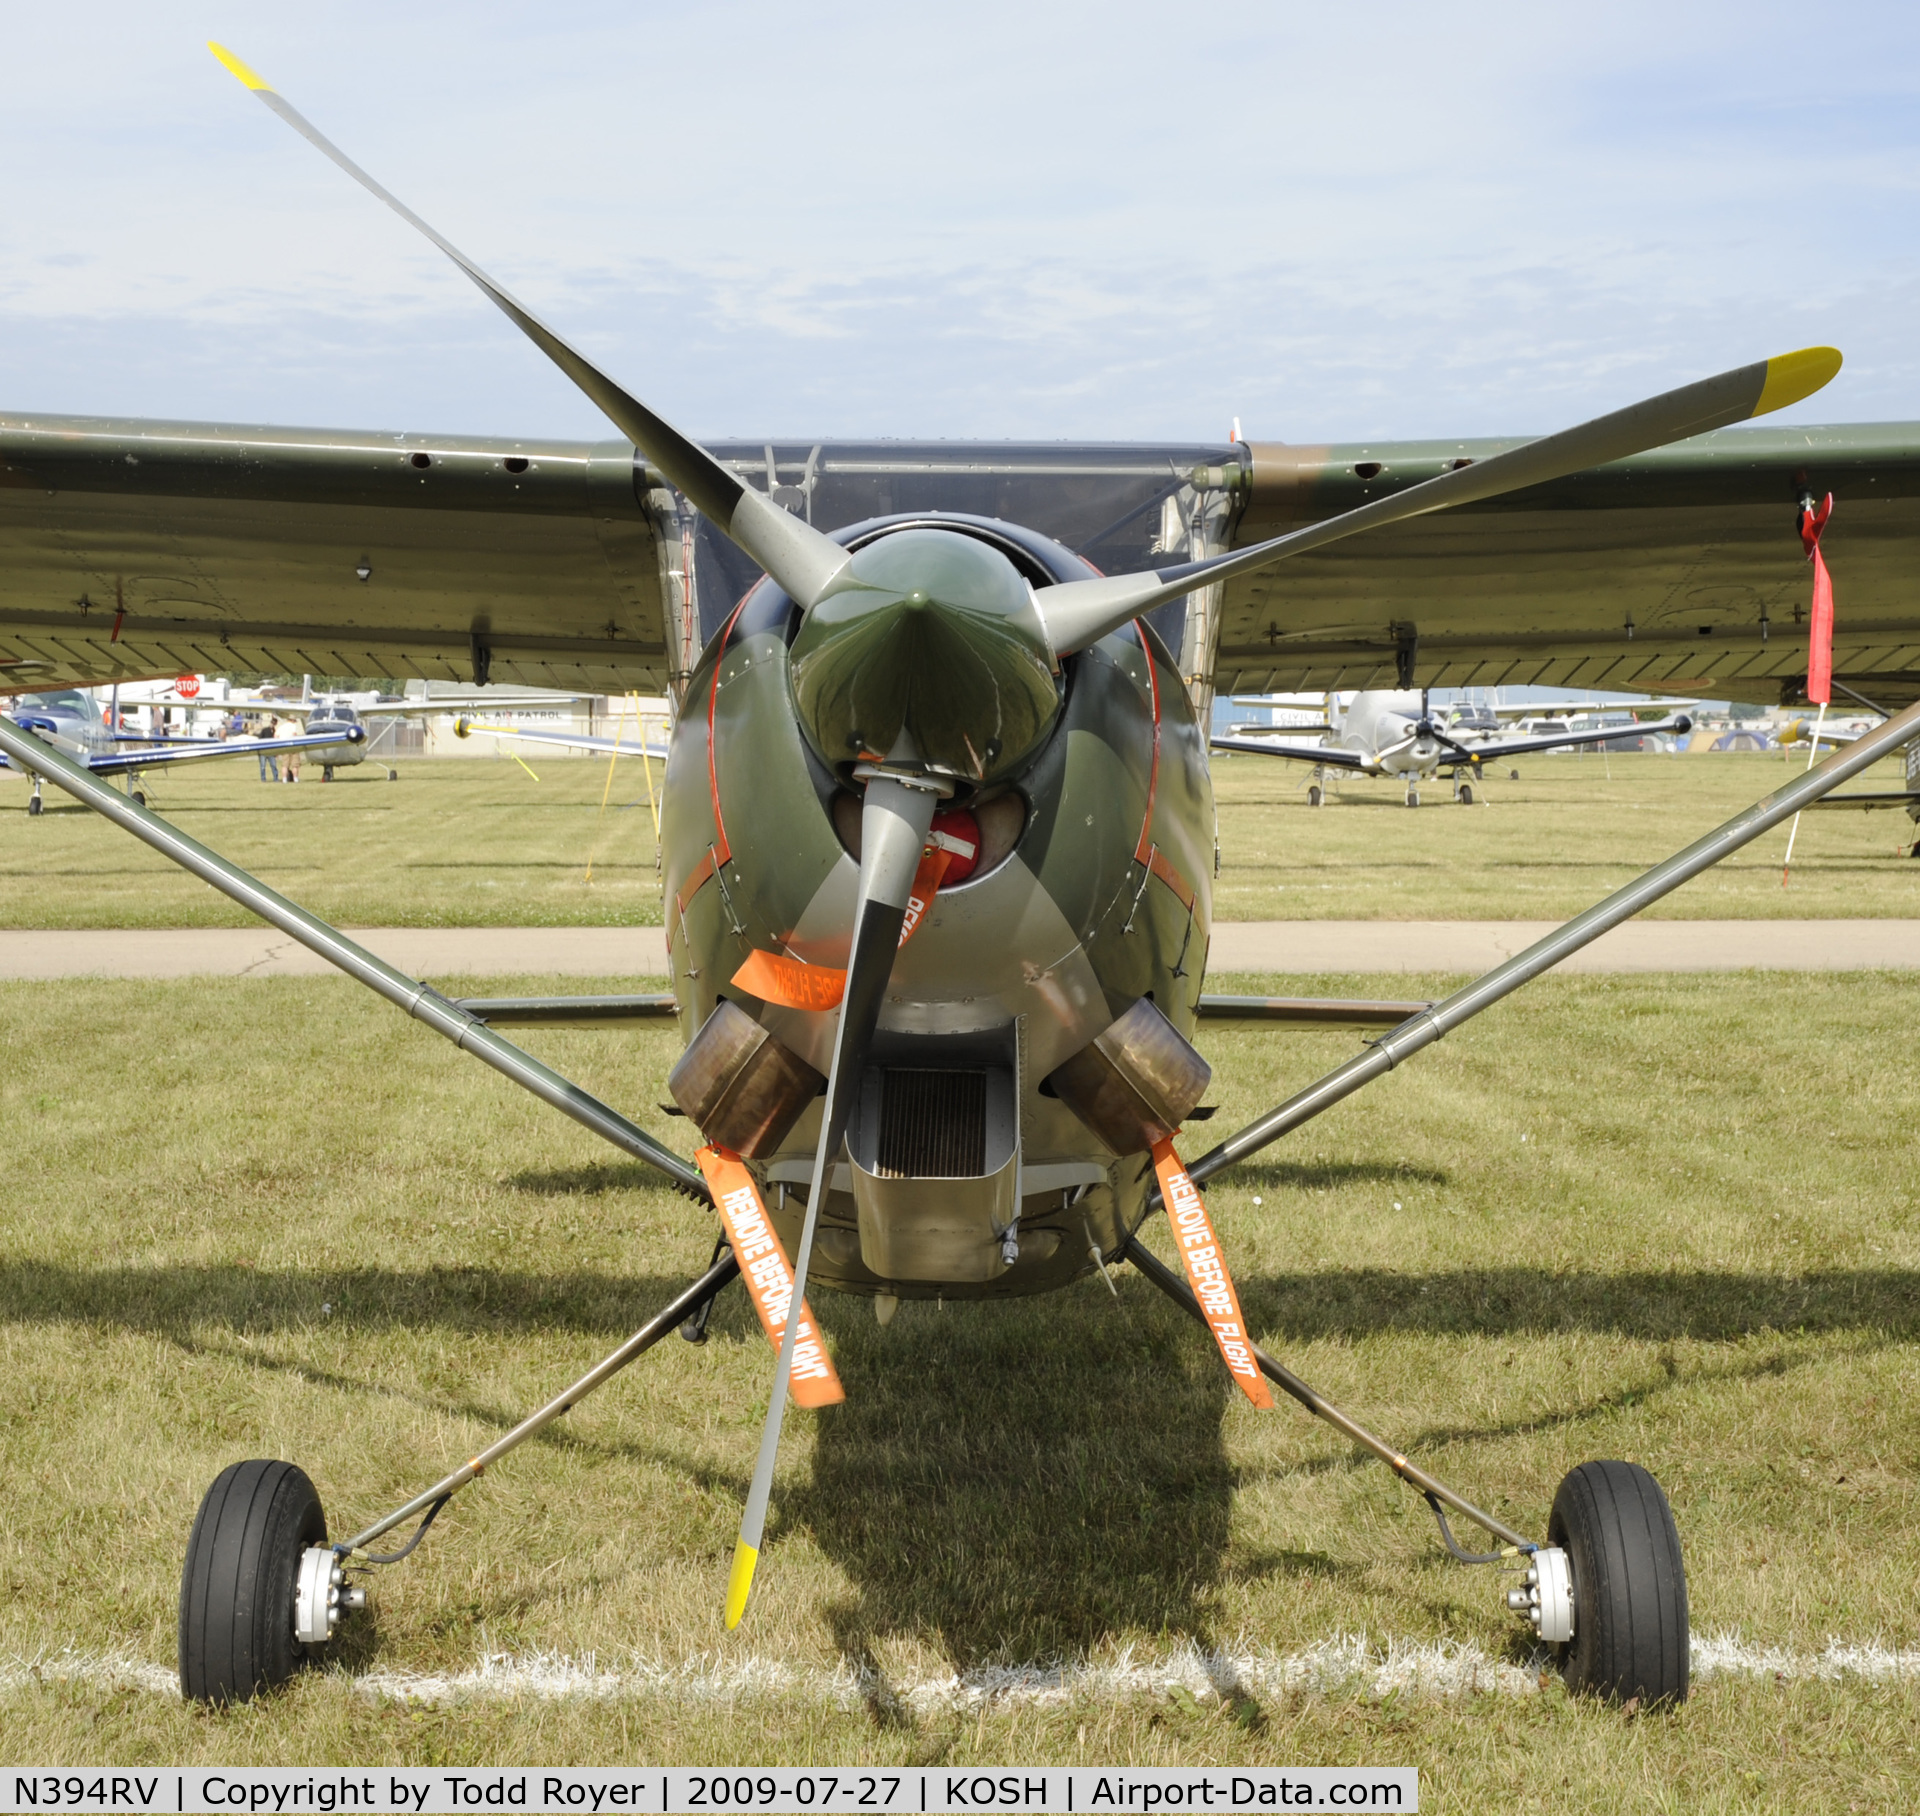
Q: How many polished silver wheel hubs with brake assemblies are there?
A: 2